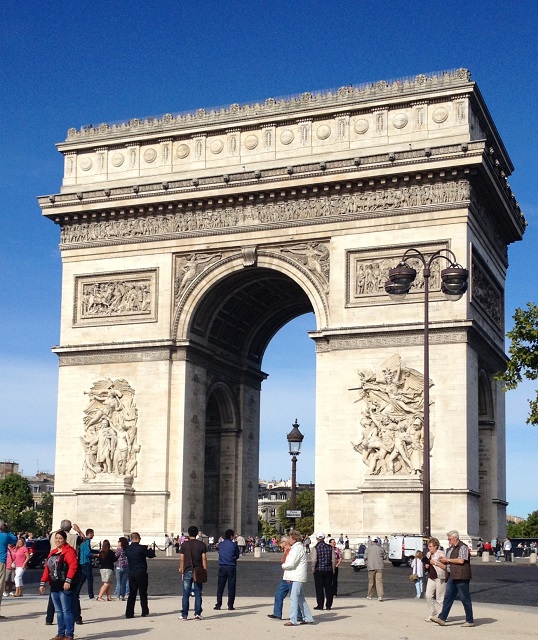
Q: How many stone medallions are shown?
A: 11